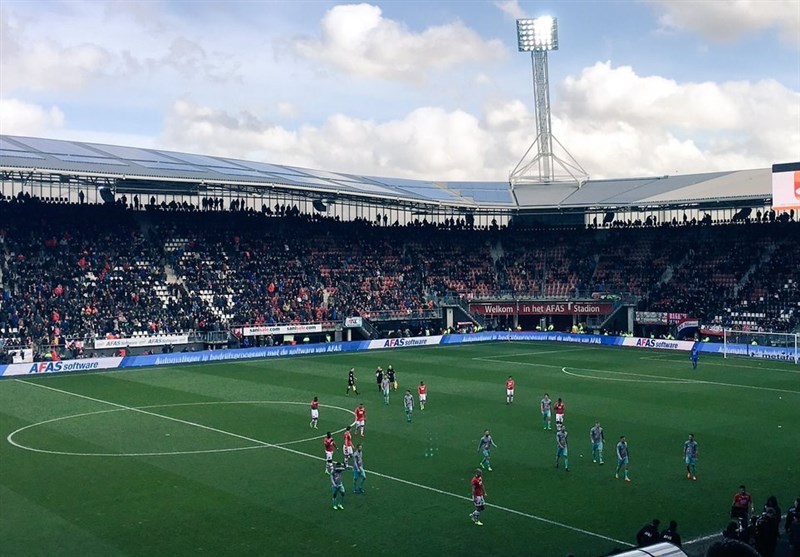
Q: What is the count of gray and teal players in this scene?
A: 10